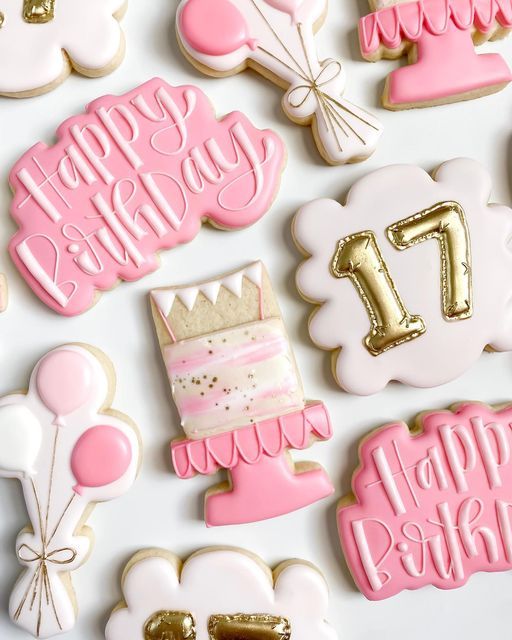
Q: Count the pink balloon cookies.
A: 2